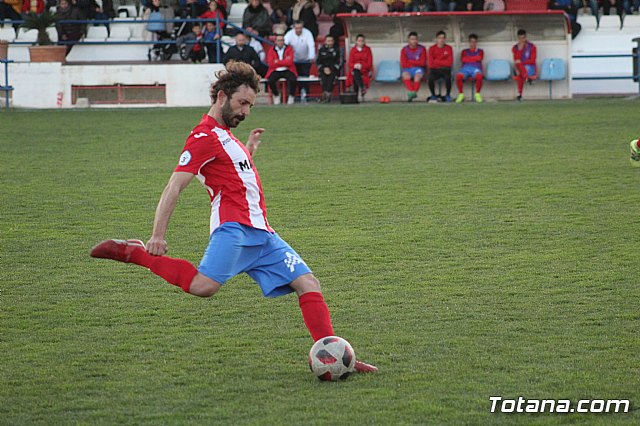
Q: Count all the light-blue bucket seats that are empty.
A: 3